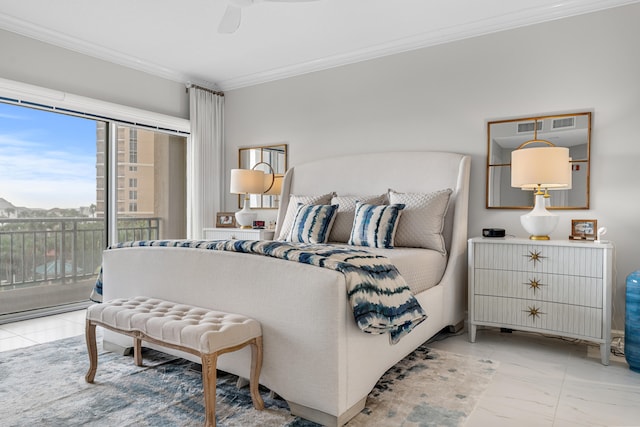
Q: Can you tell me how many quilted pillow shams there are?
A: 3